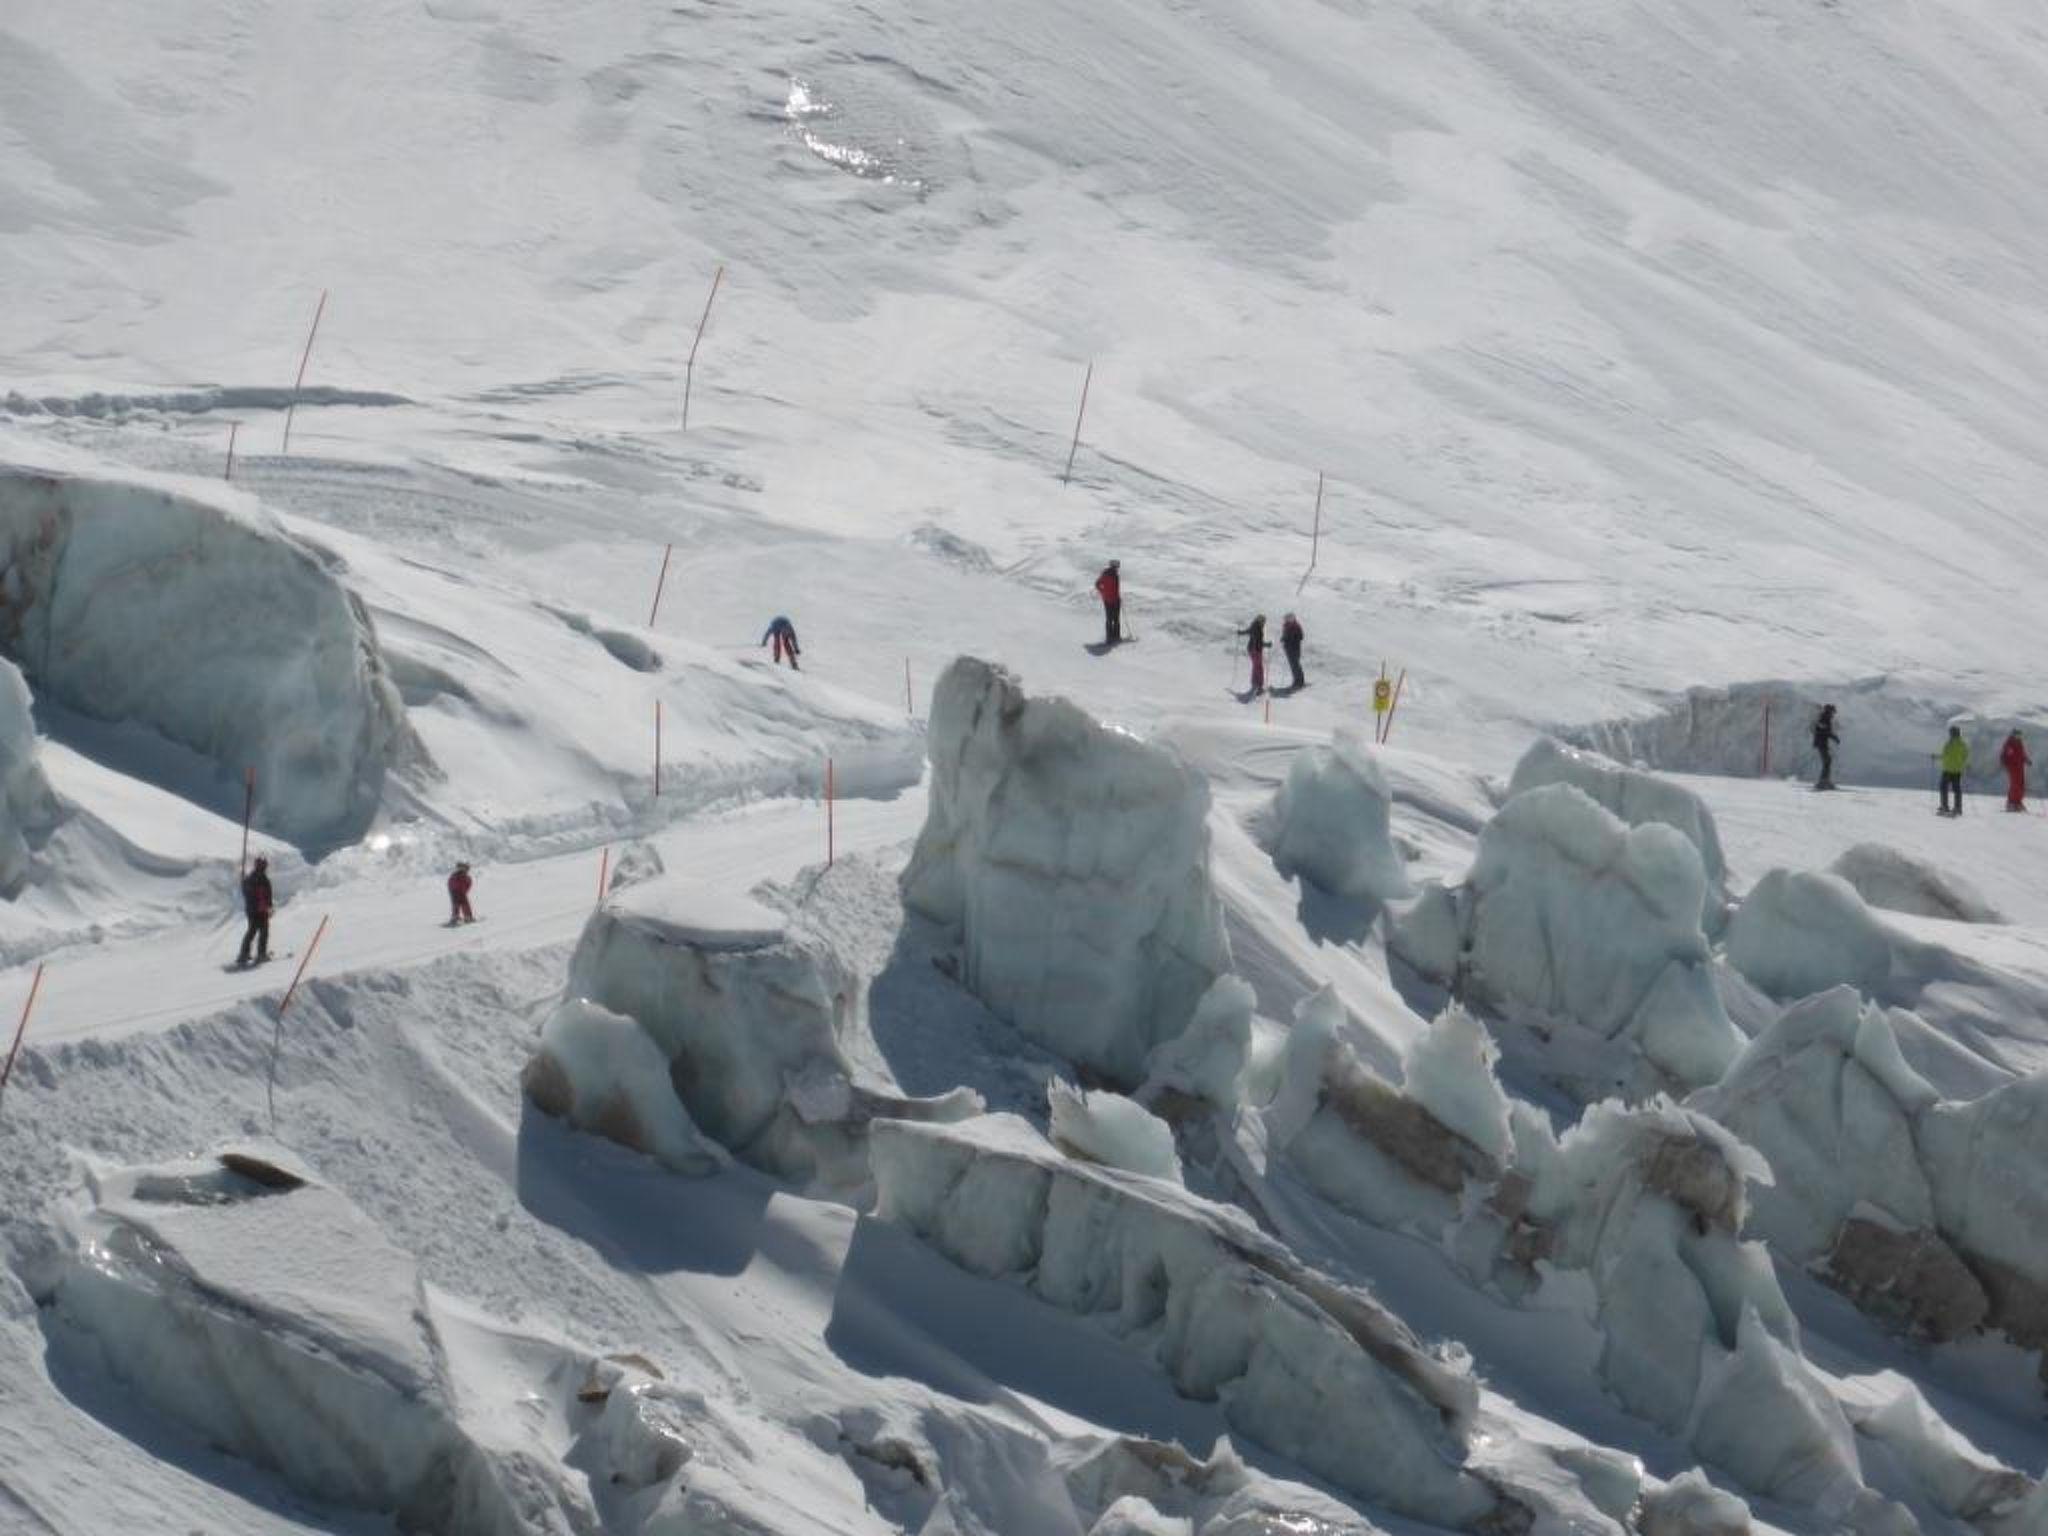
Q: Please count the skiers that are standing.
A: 8